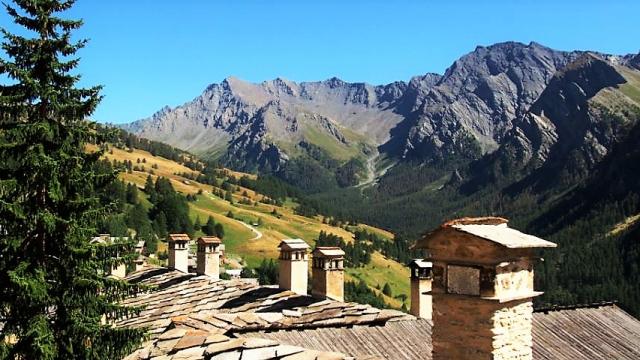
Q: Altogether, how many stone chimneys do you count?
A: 6